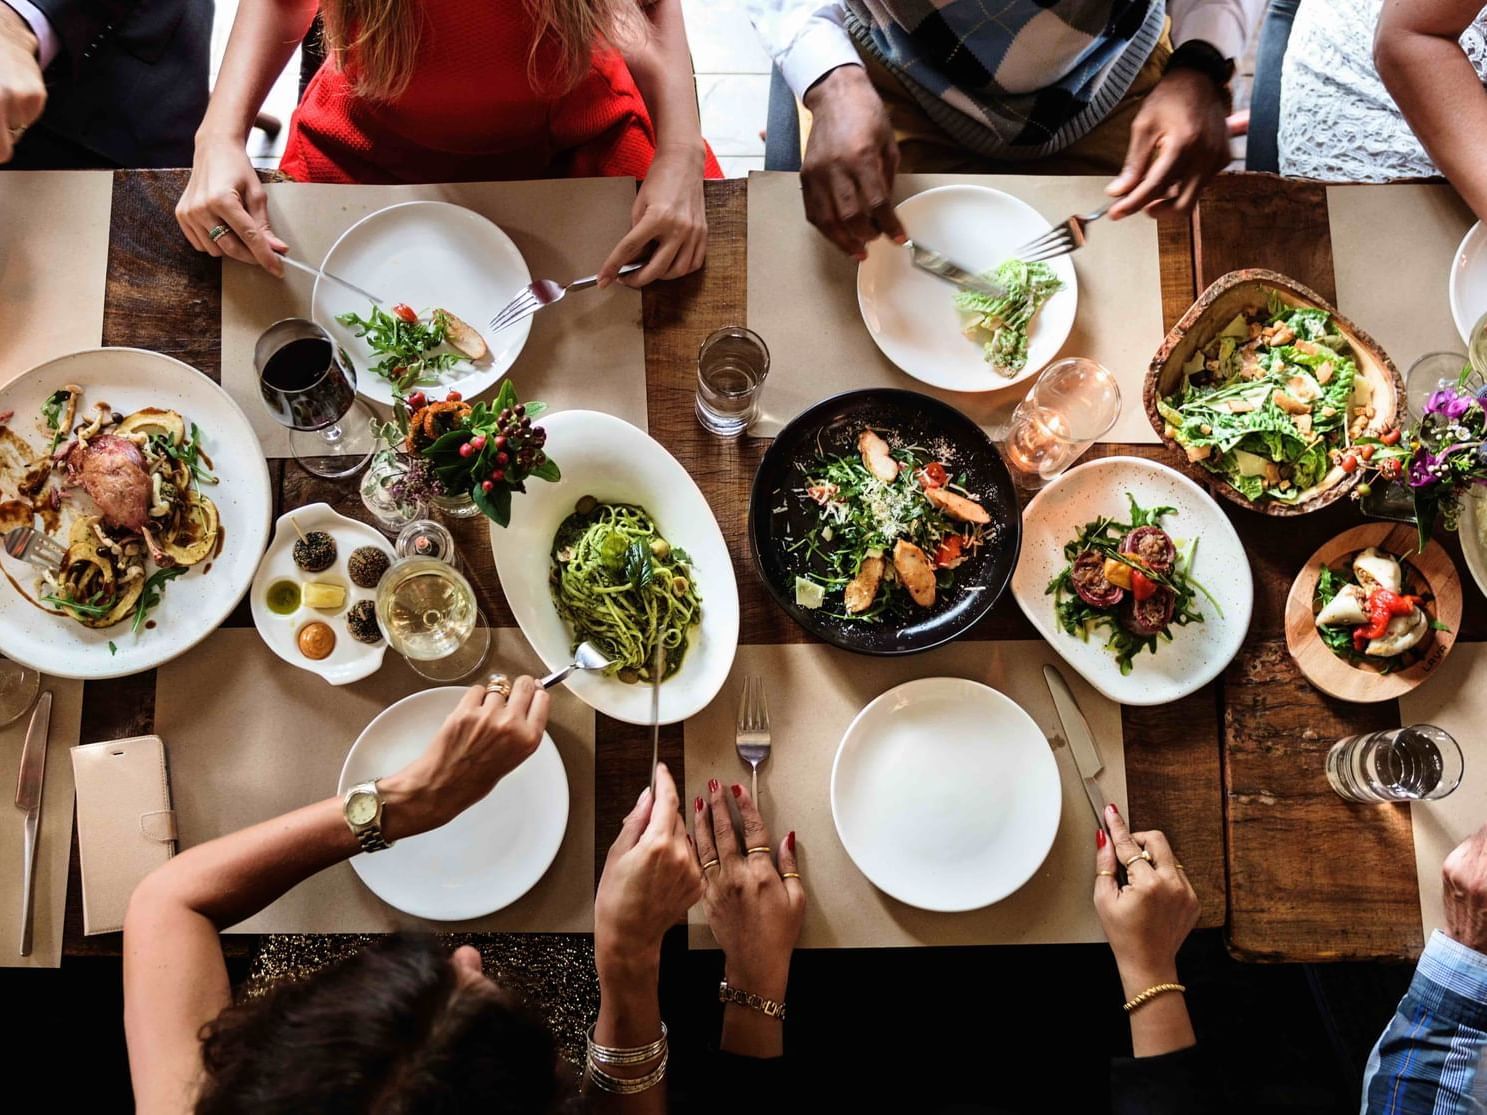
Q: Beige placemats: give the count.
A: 8